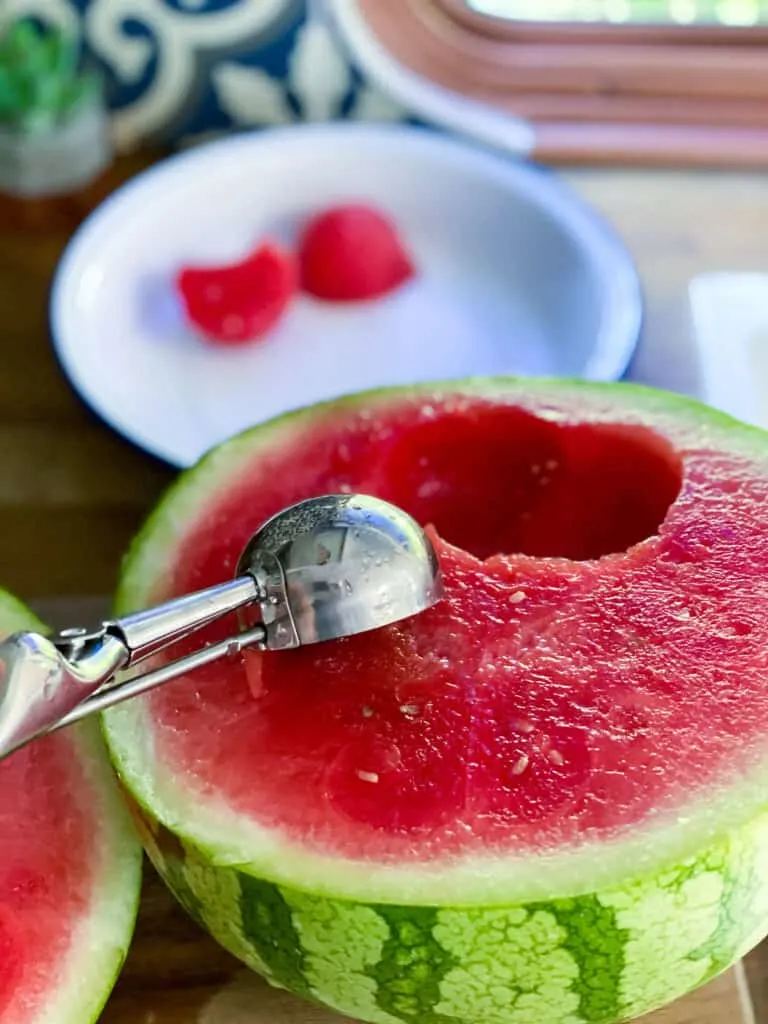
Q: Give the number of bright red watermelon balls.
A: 2